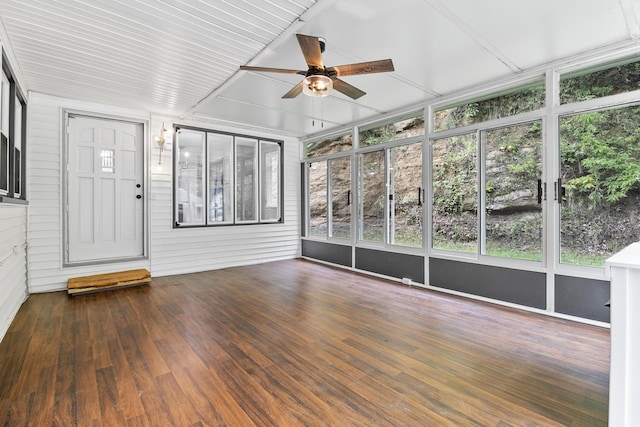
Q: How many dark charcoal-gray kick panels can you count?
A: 4